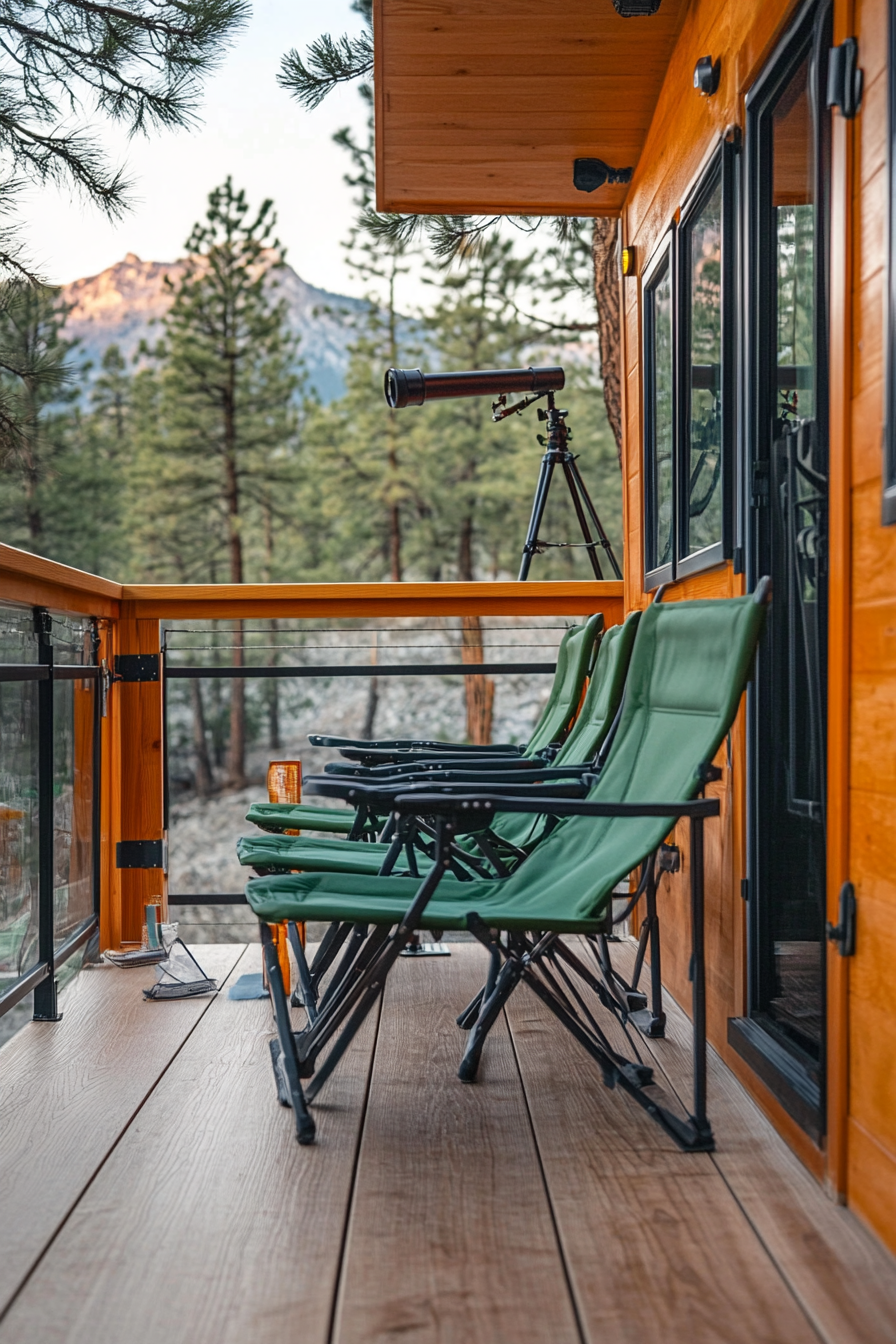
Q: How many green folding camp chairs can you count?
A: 3